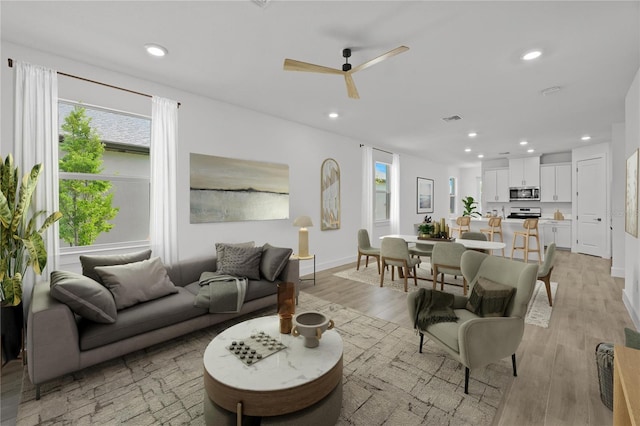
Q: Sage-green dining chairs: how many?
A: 6